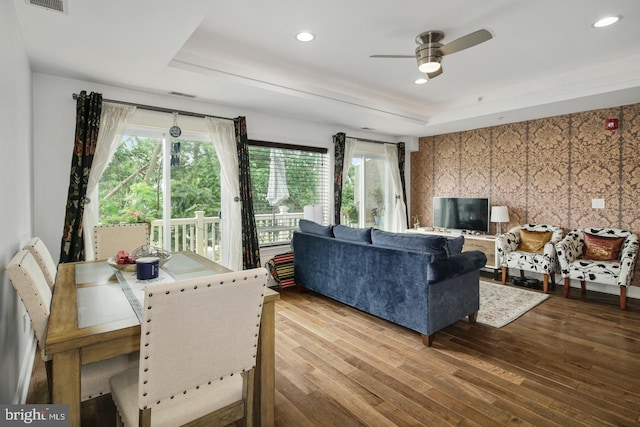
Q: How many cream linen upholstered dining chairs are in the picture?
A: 4